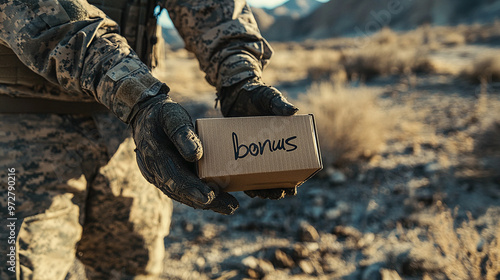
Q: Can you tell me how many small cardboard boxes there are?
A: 1